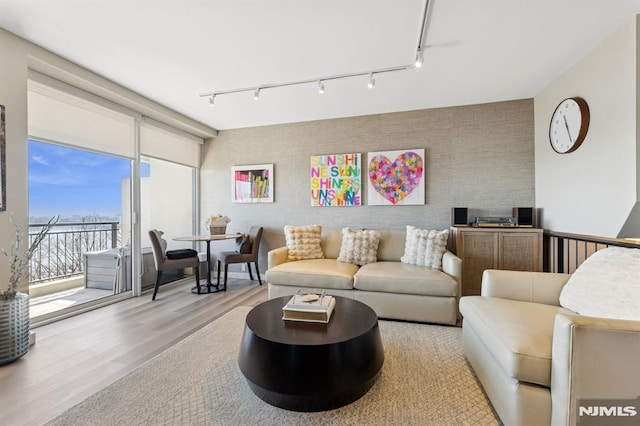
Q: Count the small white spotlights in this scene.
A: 5